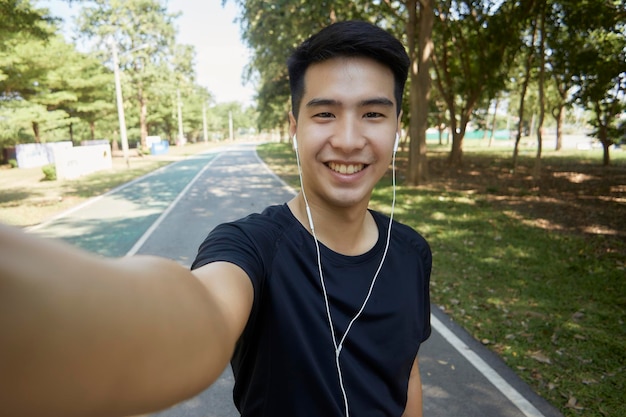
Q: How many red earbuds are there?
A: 0